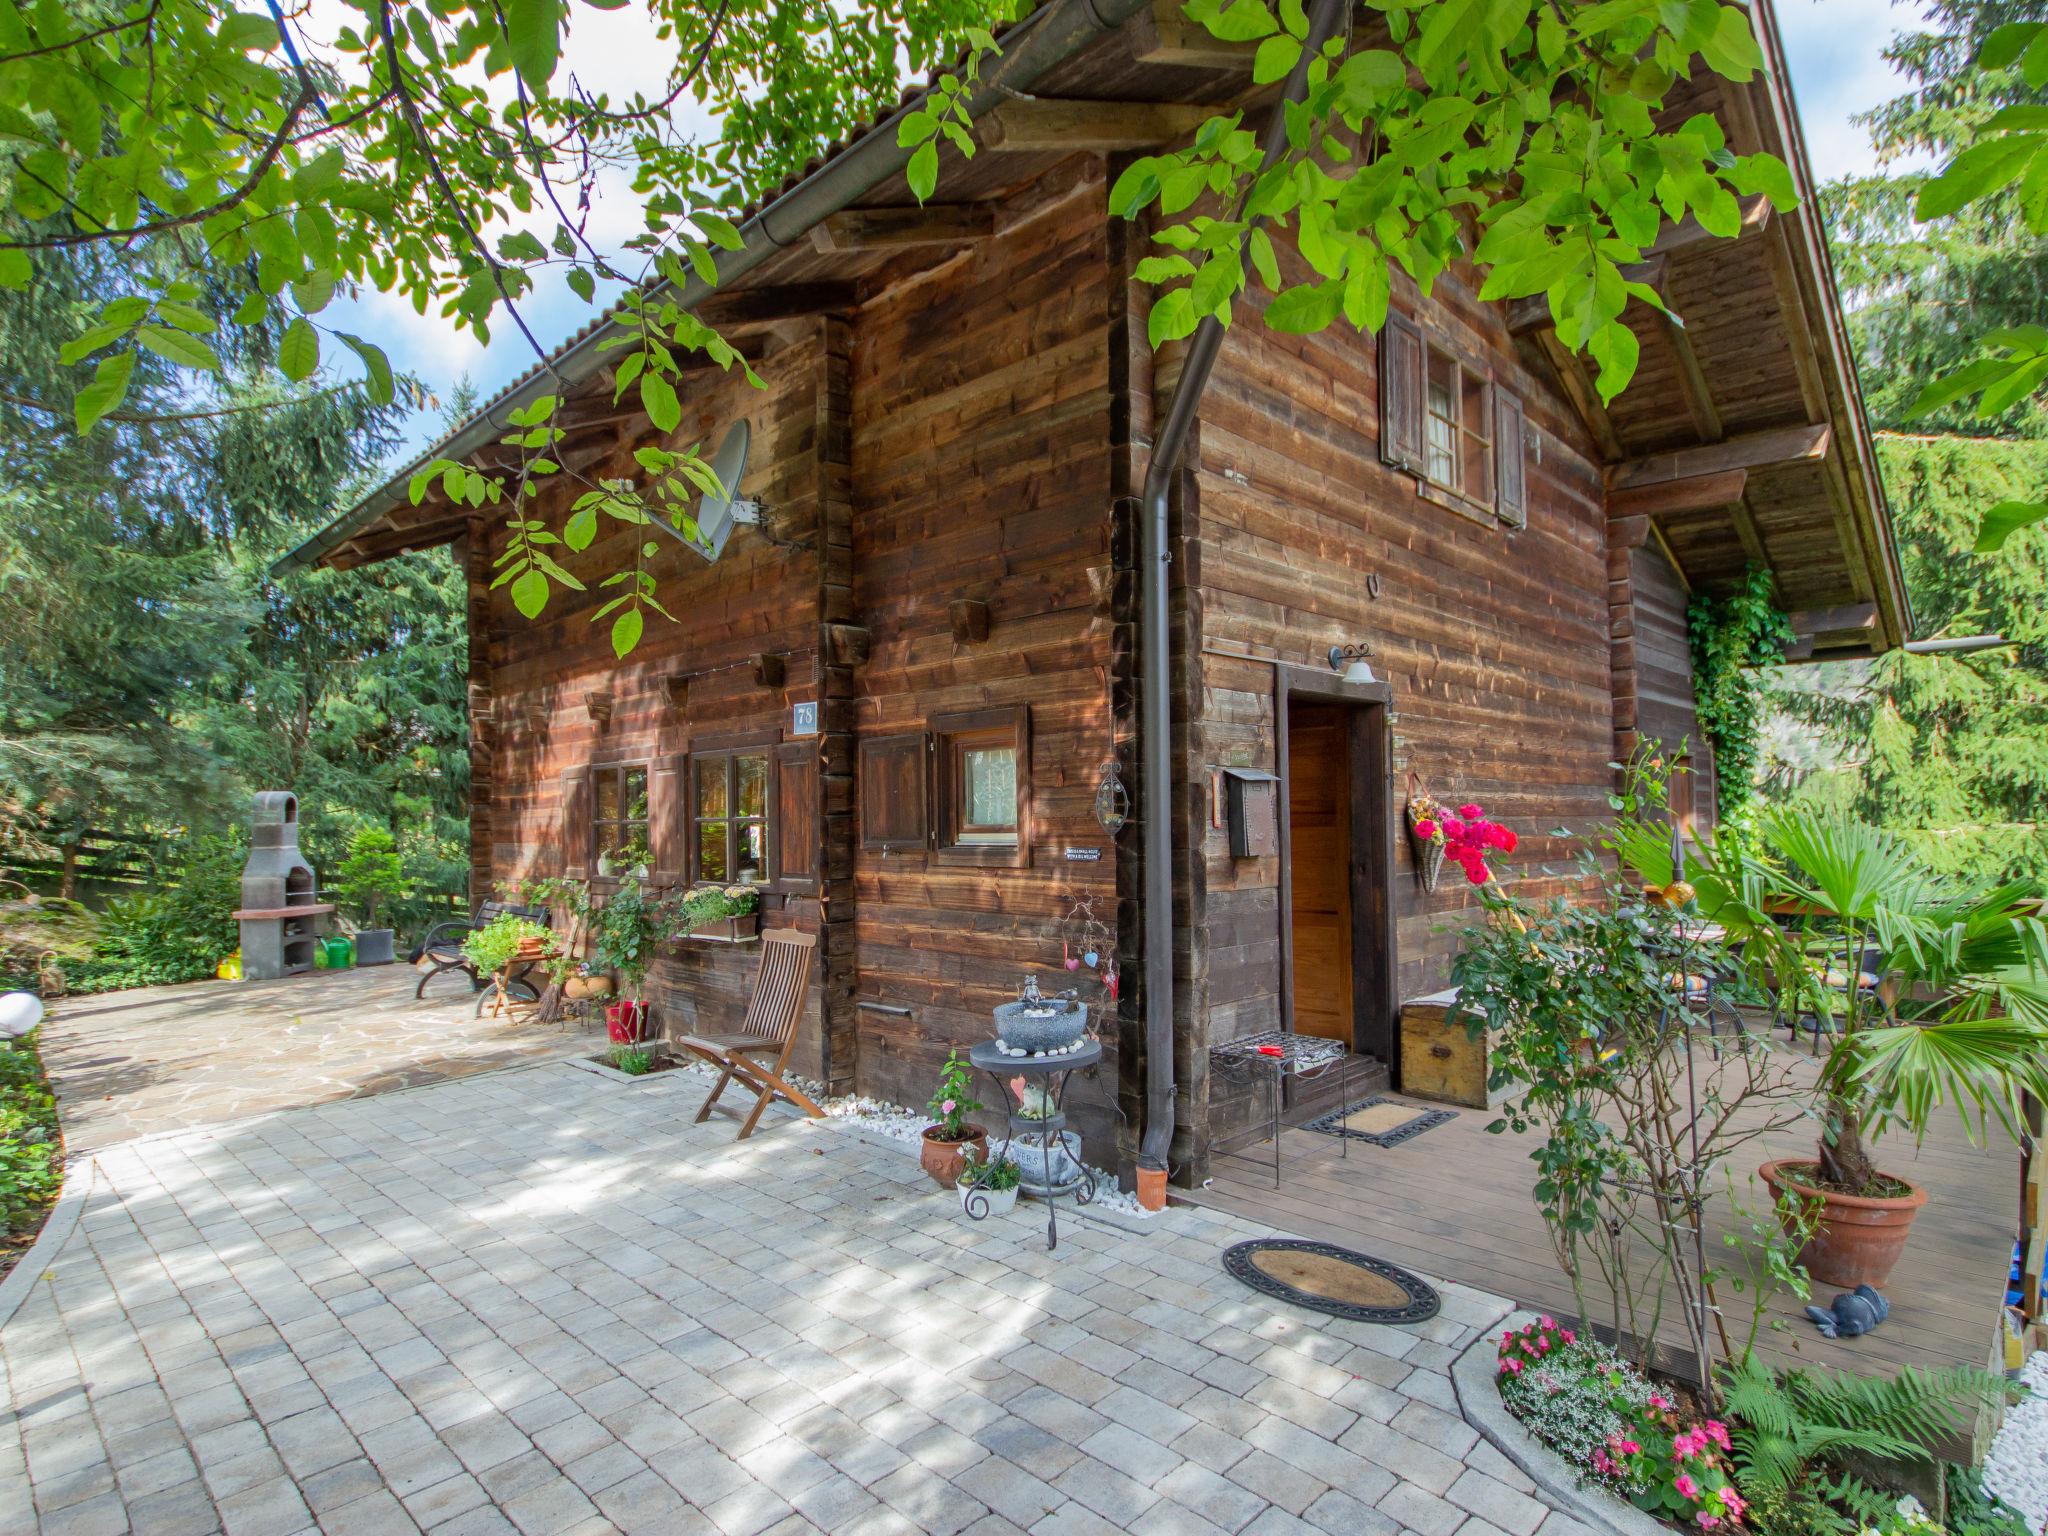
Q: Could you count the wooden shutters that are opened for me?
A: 6